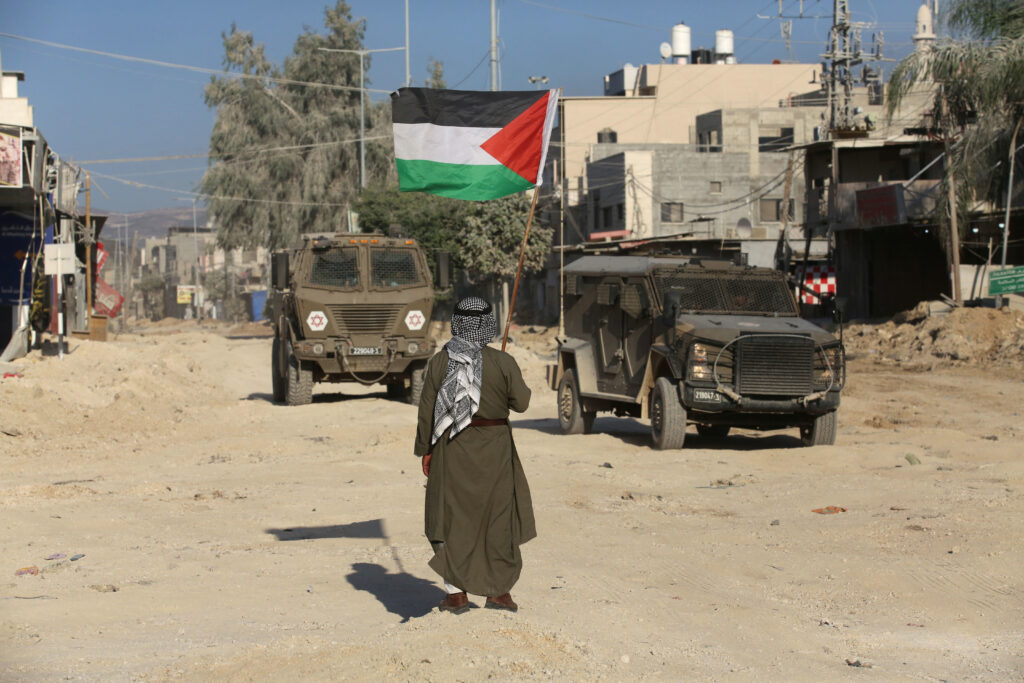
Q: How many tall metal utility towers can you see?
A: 1